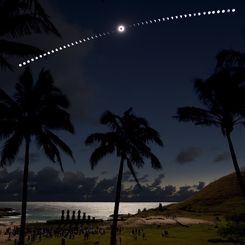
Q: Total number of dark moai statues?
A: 7